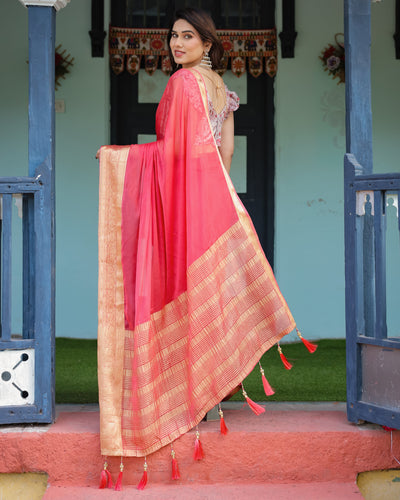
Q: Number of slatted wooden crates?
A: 0